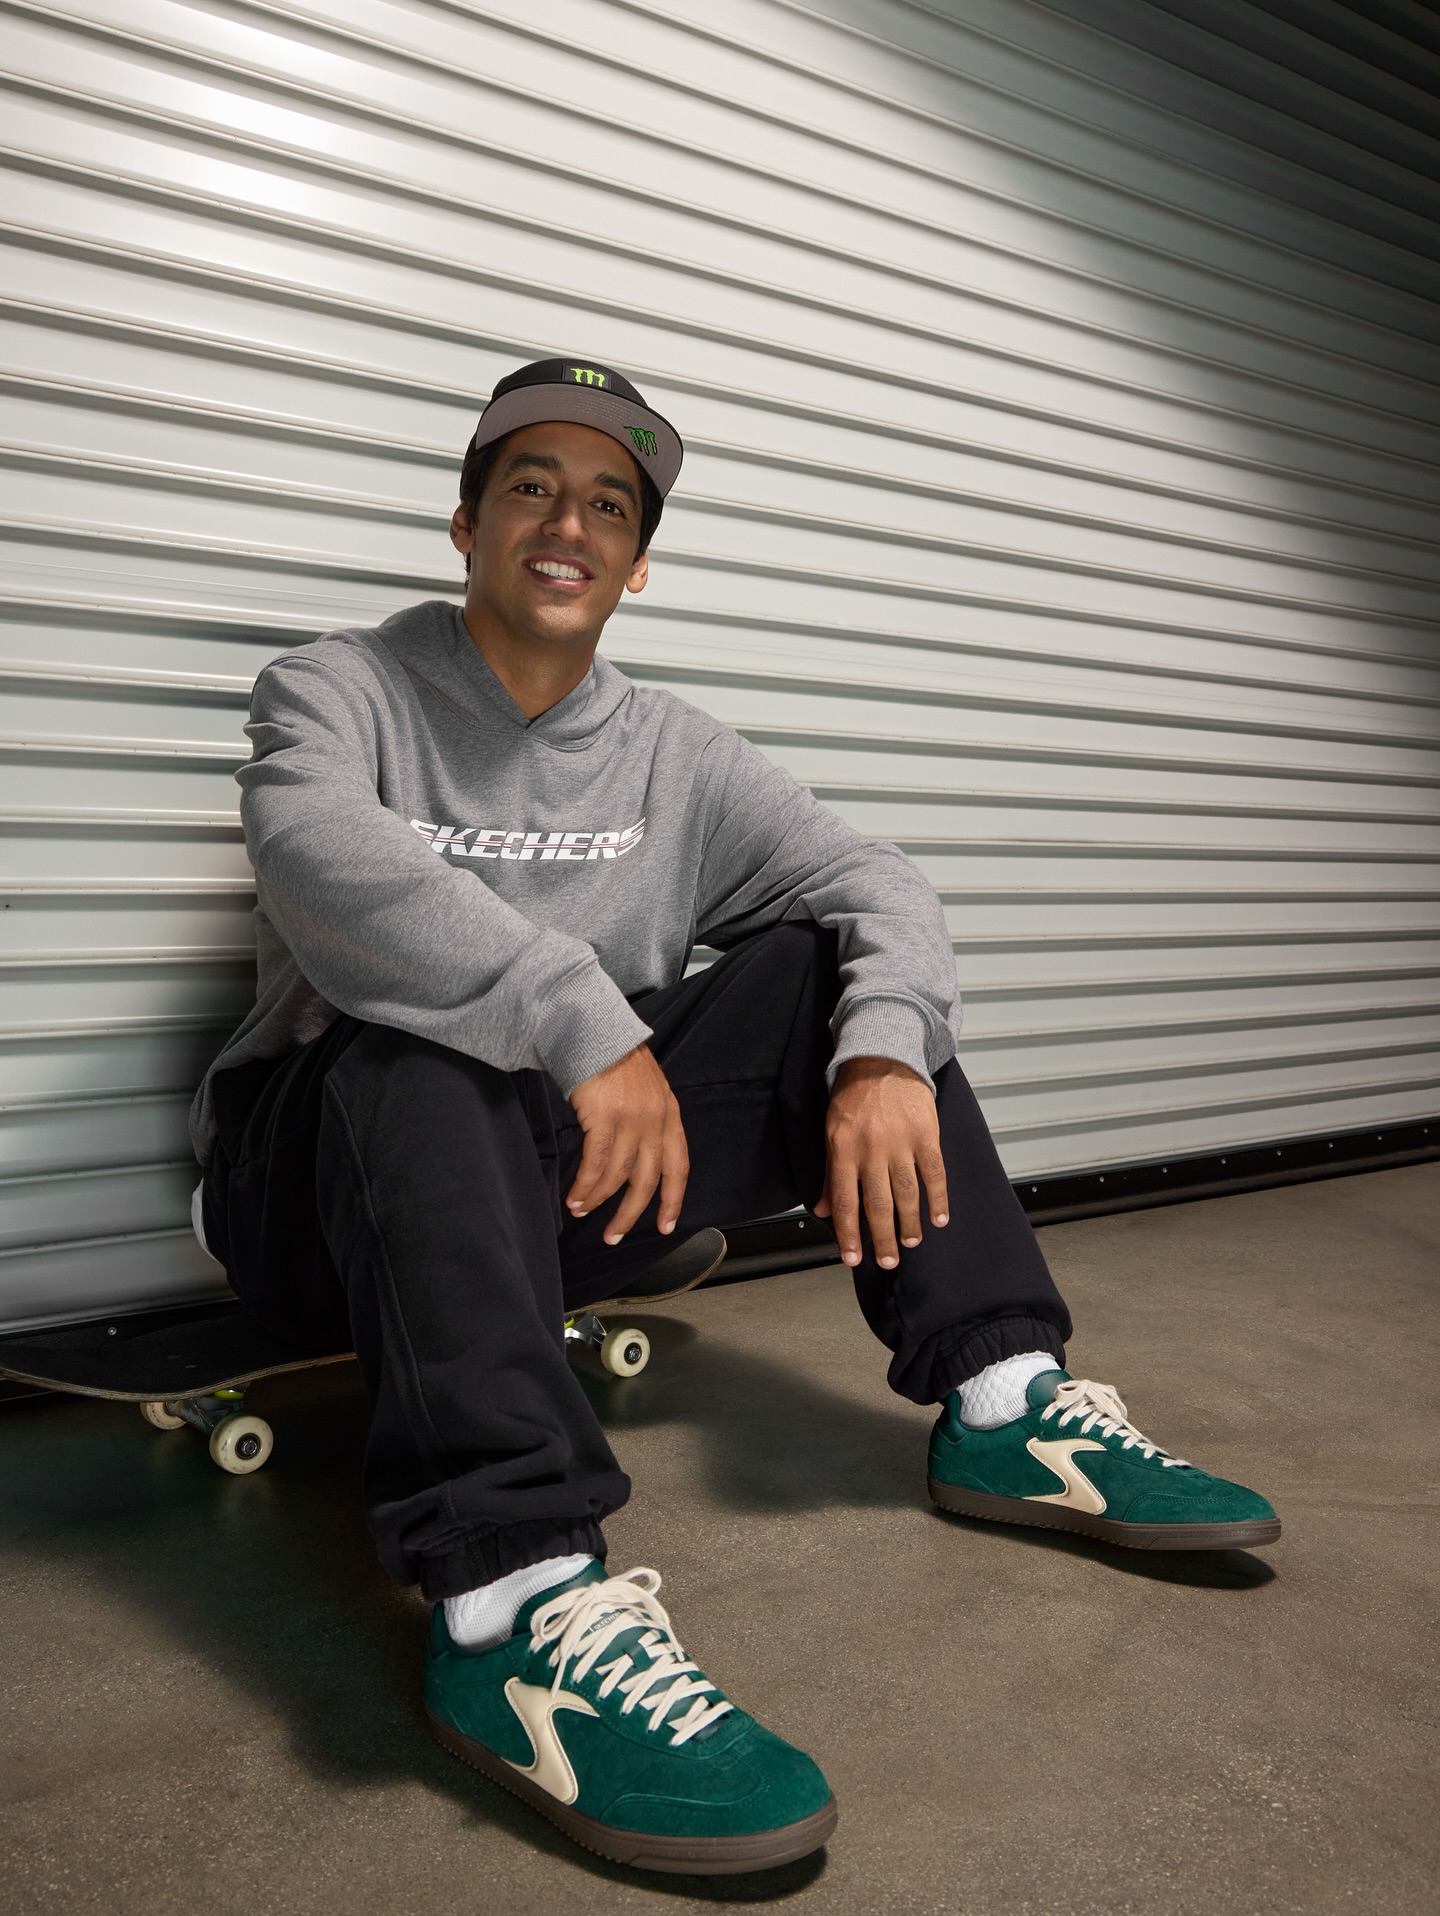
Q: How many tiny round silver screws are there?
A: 10